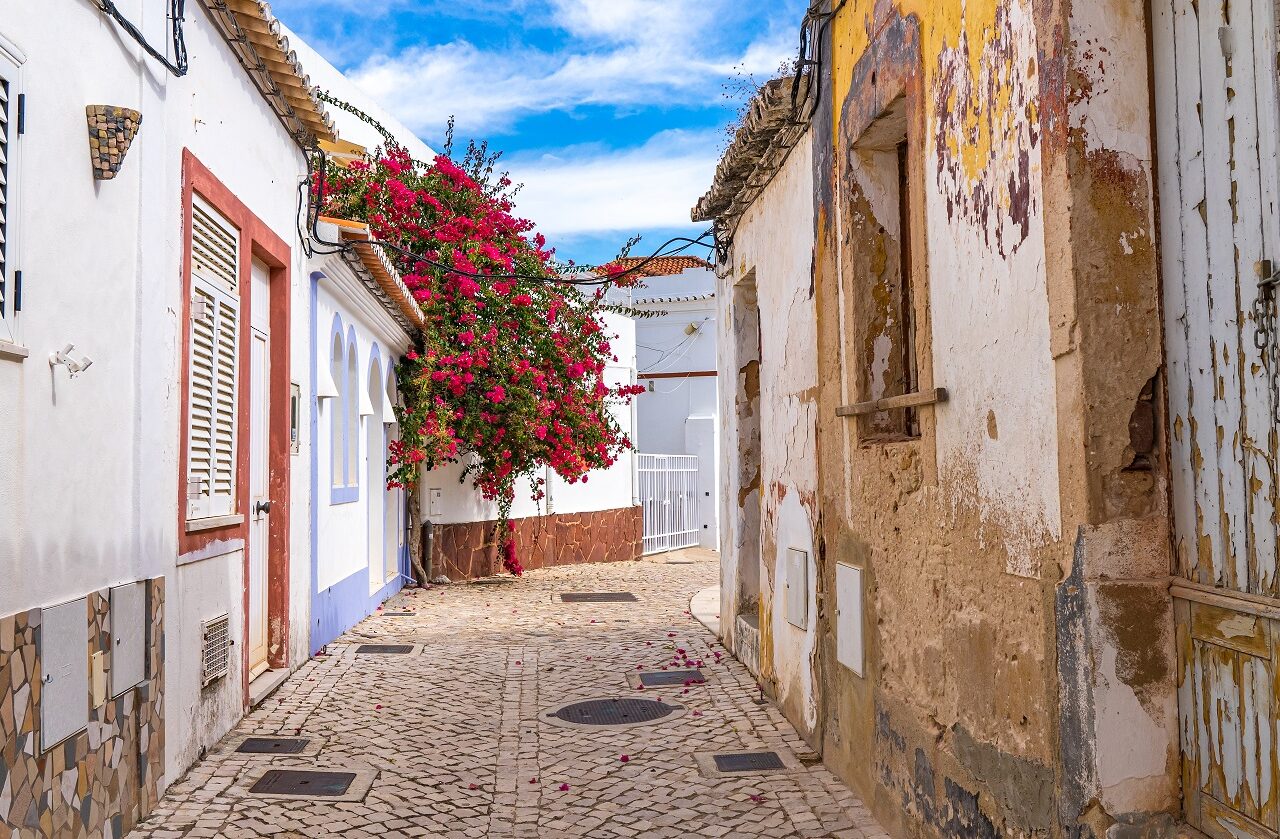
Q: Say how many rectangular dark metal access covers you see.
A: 7